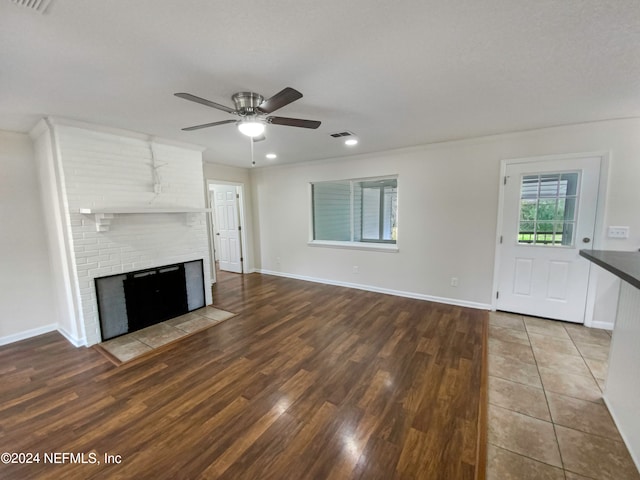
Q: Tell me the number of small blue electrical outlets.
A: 0